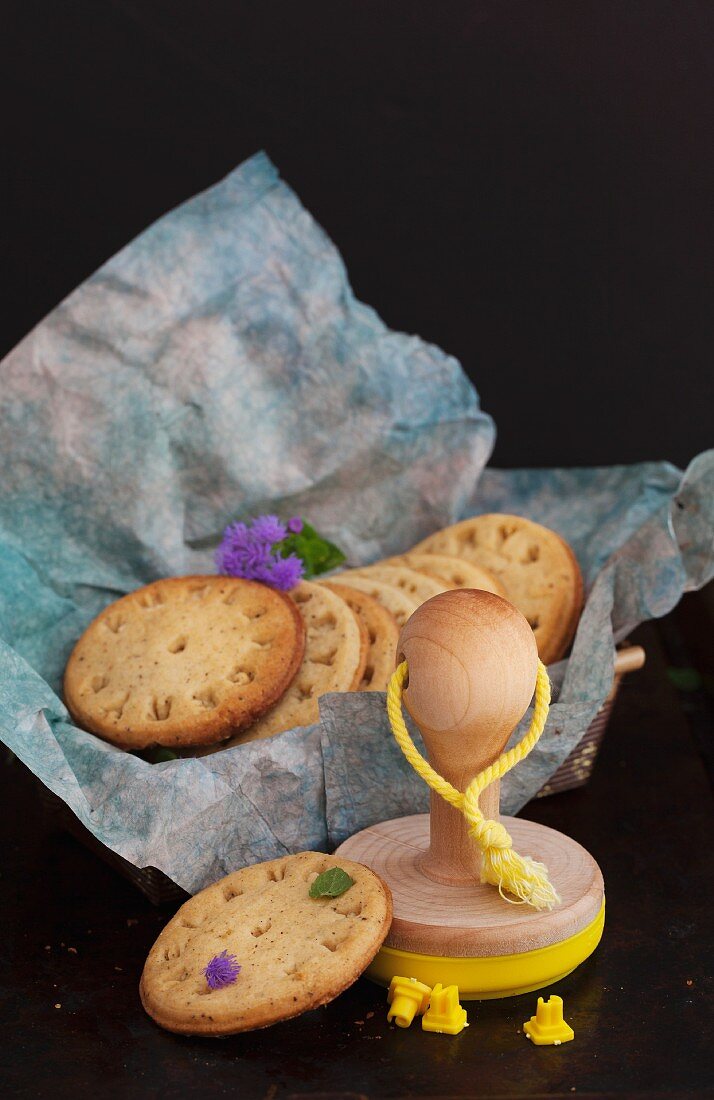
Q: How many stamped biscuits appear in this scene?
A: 8